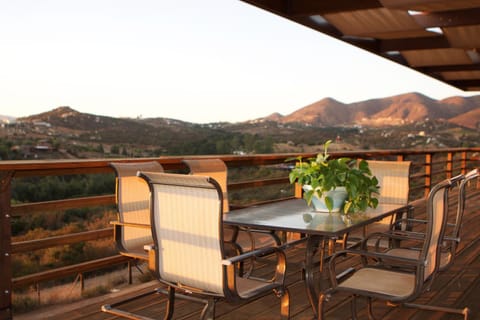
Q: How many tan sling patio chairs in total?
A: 6